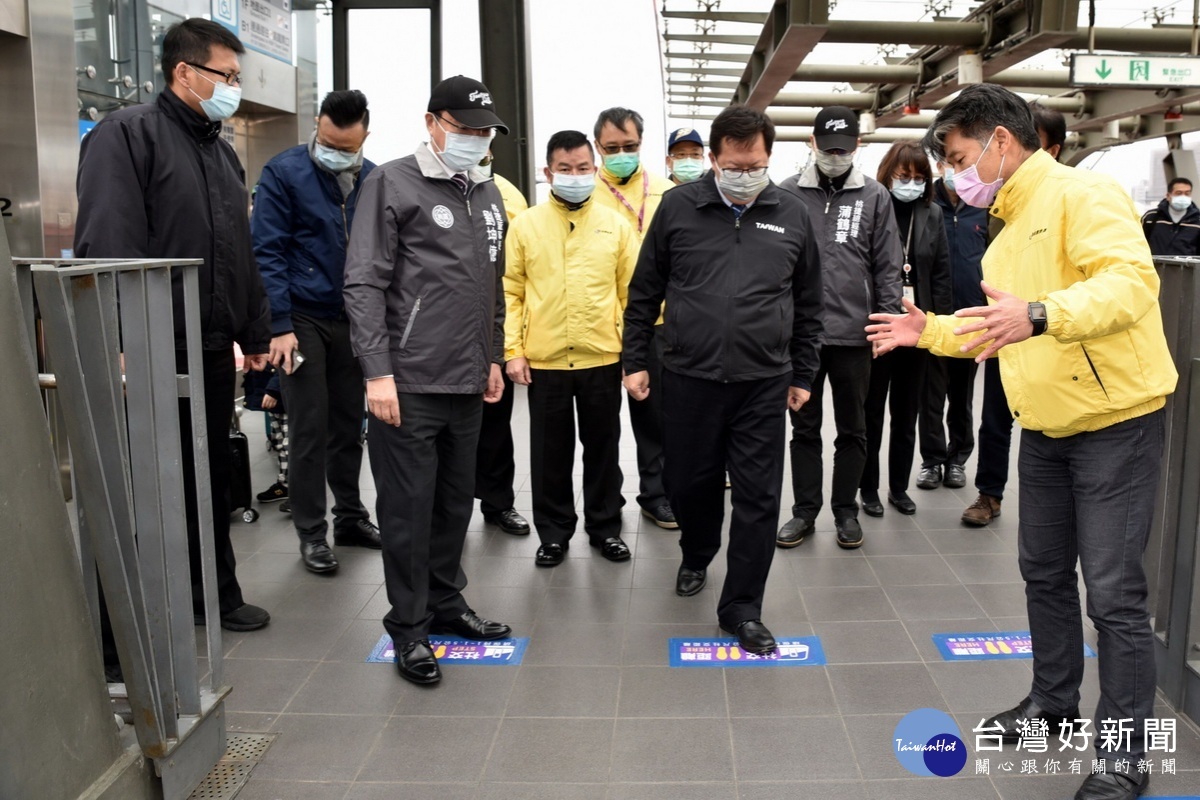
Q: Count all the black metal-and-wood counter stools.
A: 0